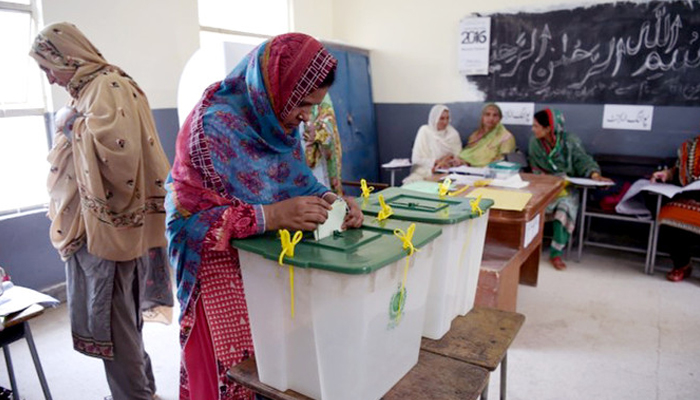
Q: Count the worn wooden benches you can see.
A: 2